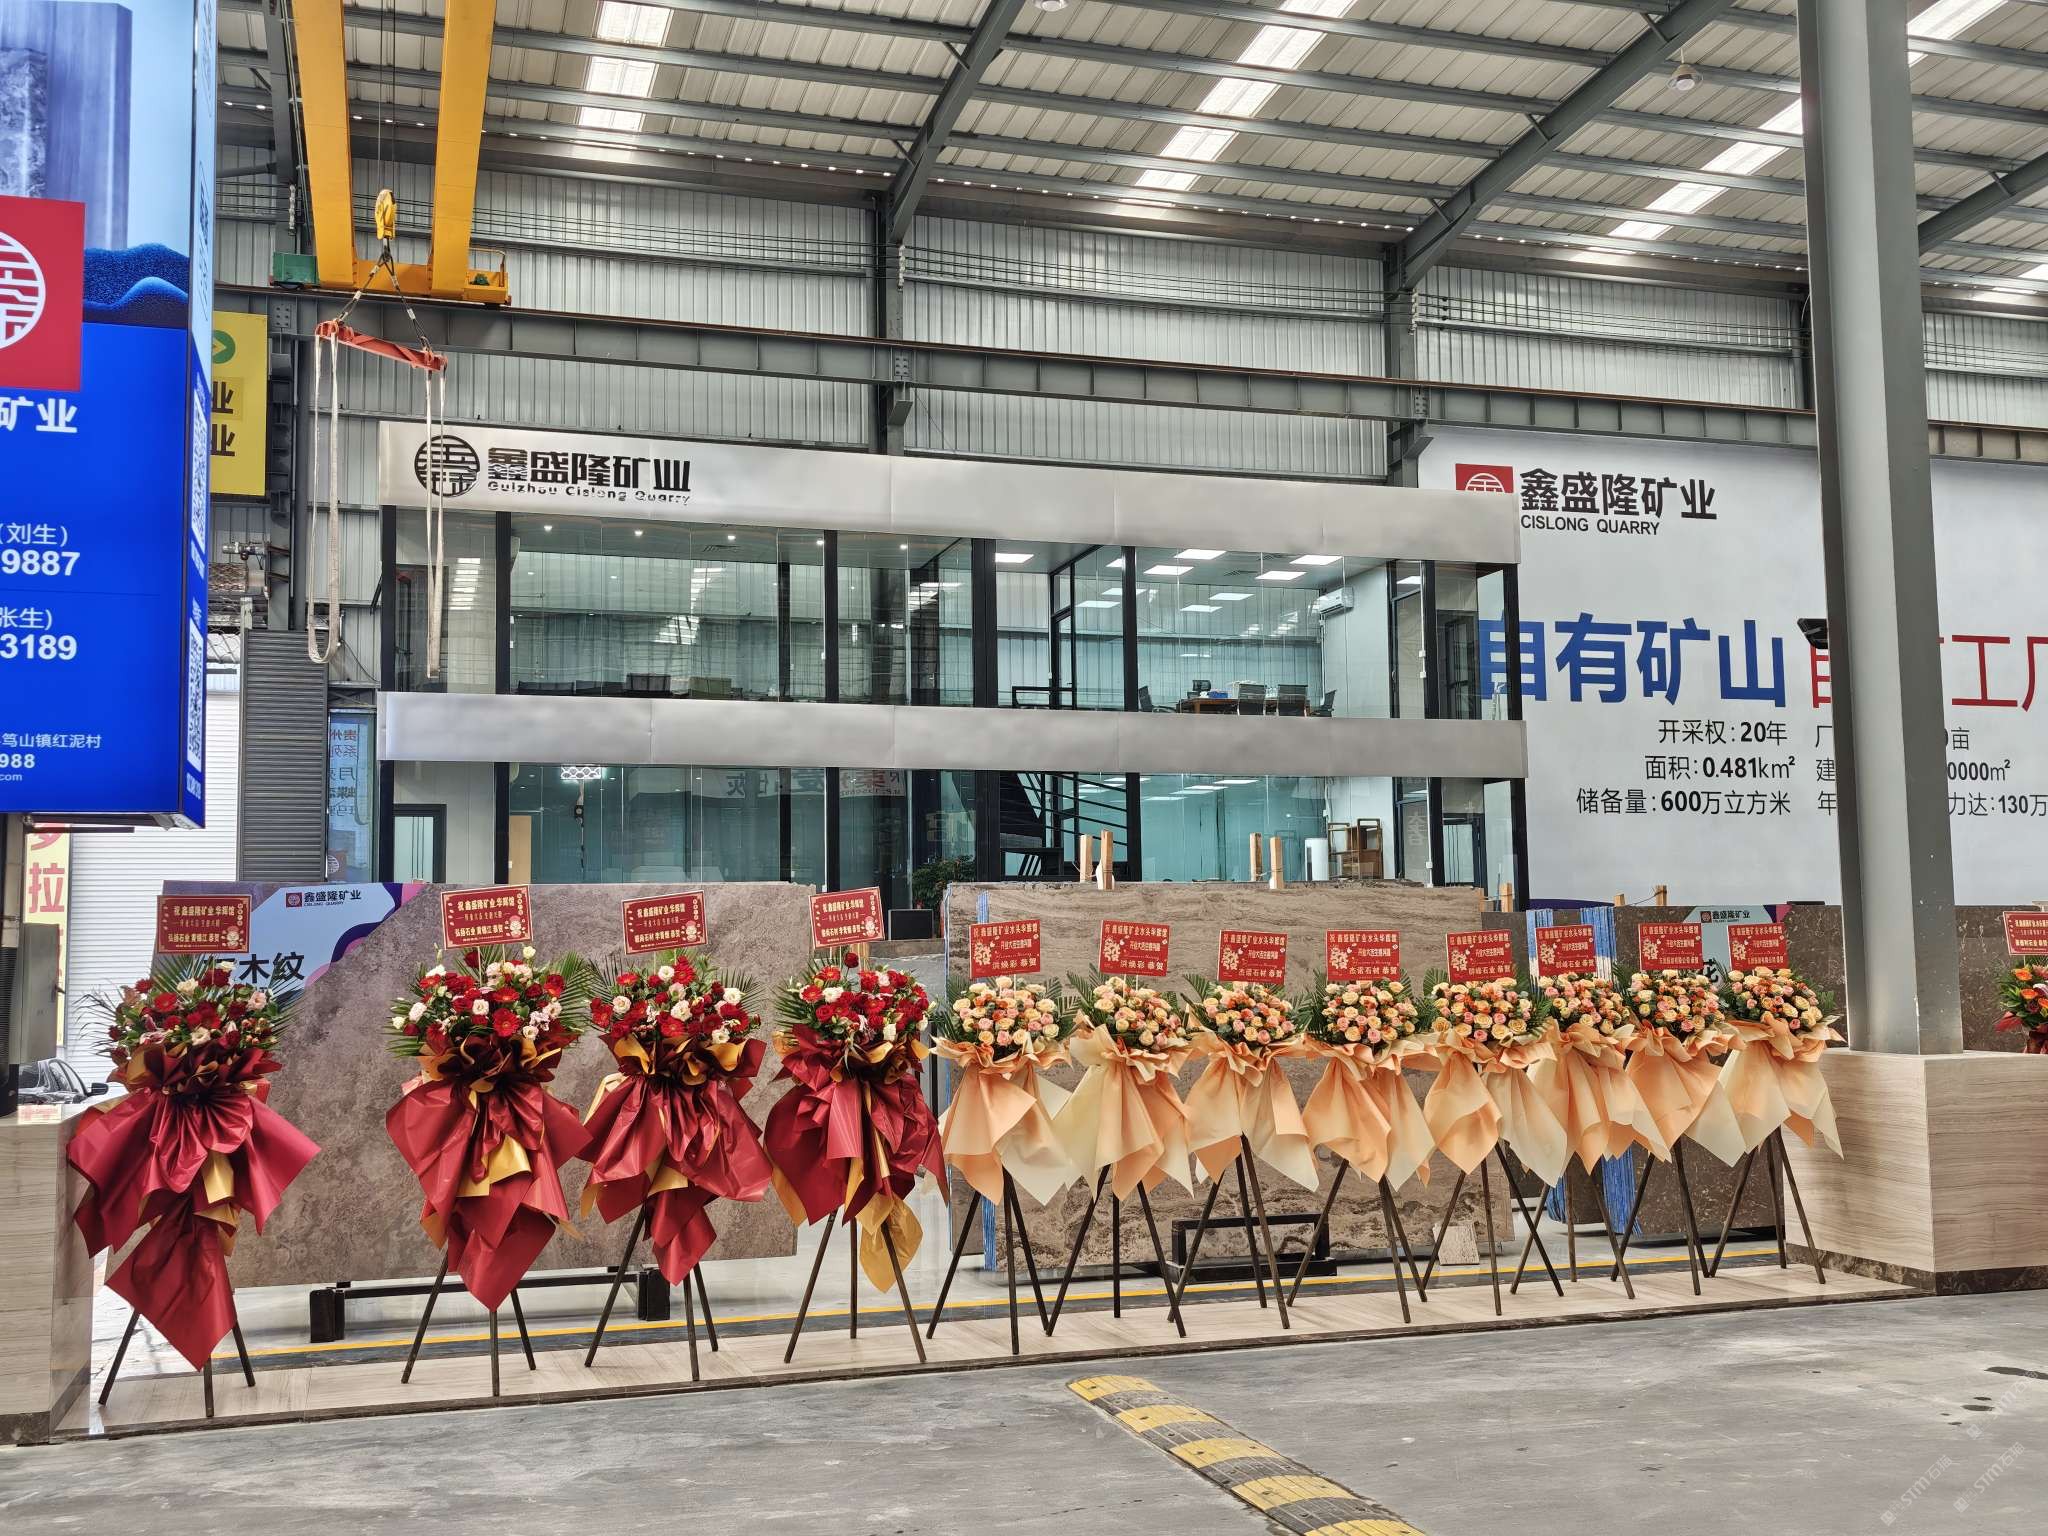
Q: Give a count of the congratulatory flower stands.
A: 13